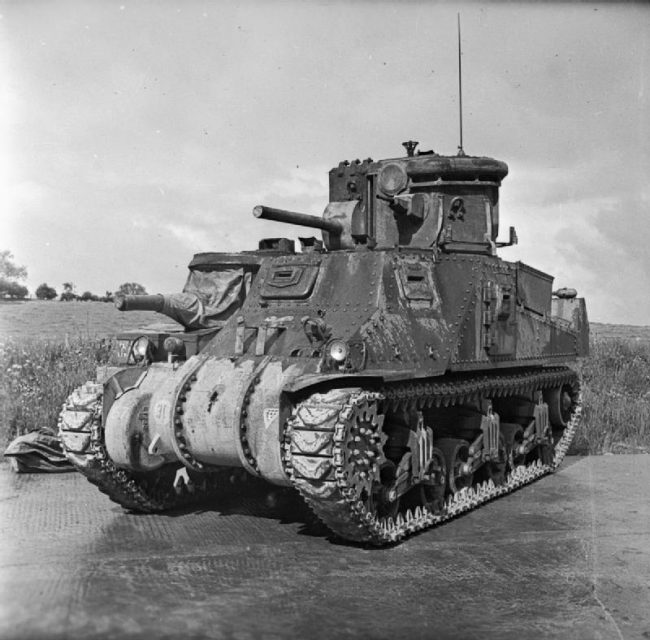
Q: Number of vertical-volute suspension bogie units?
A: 3